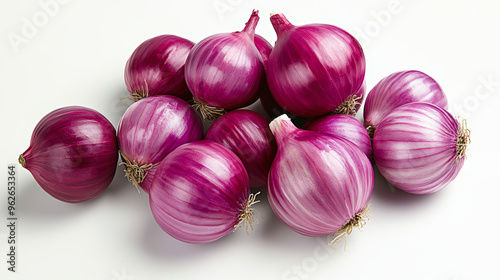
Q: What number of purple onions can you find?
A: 12